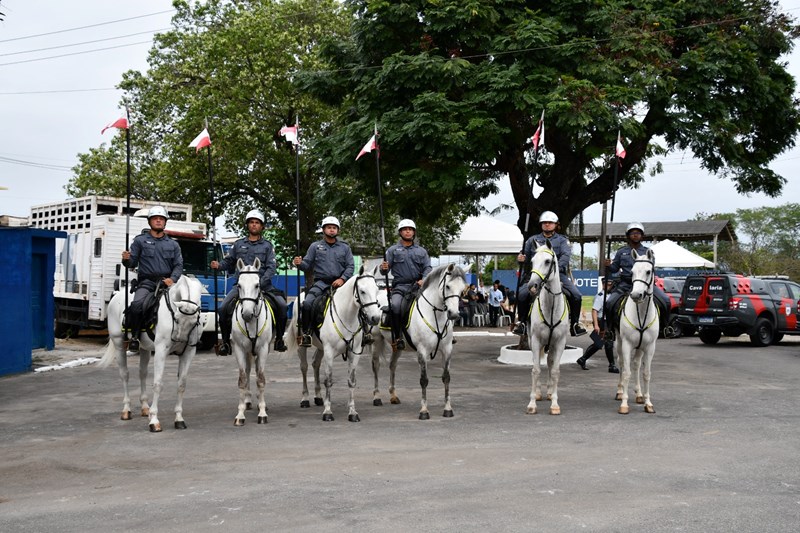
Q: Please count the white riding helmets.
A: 6